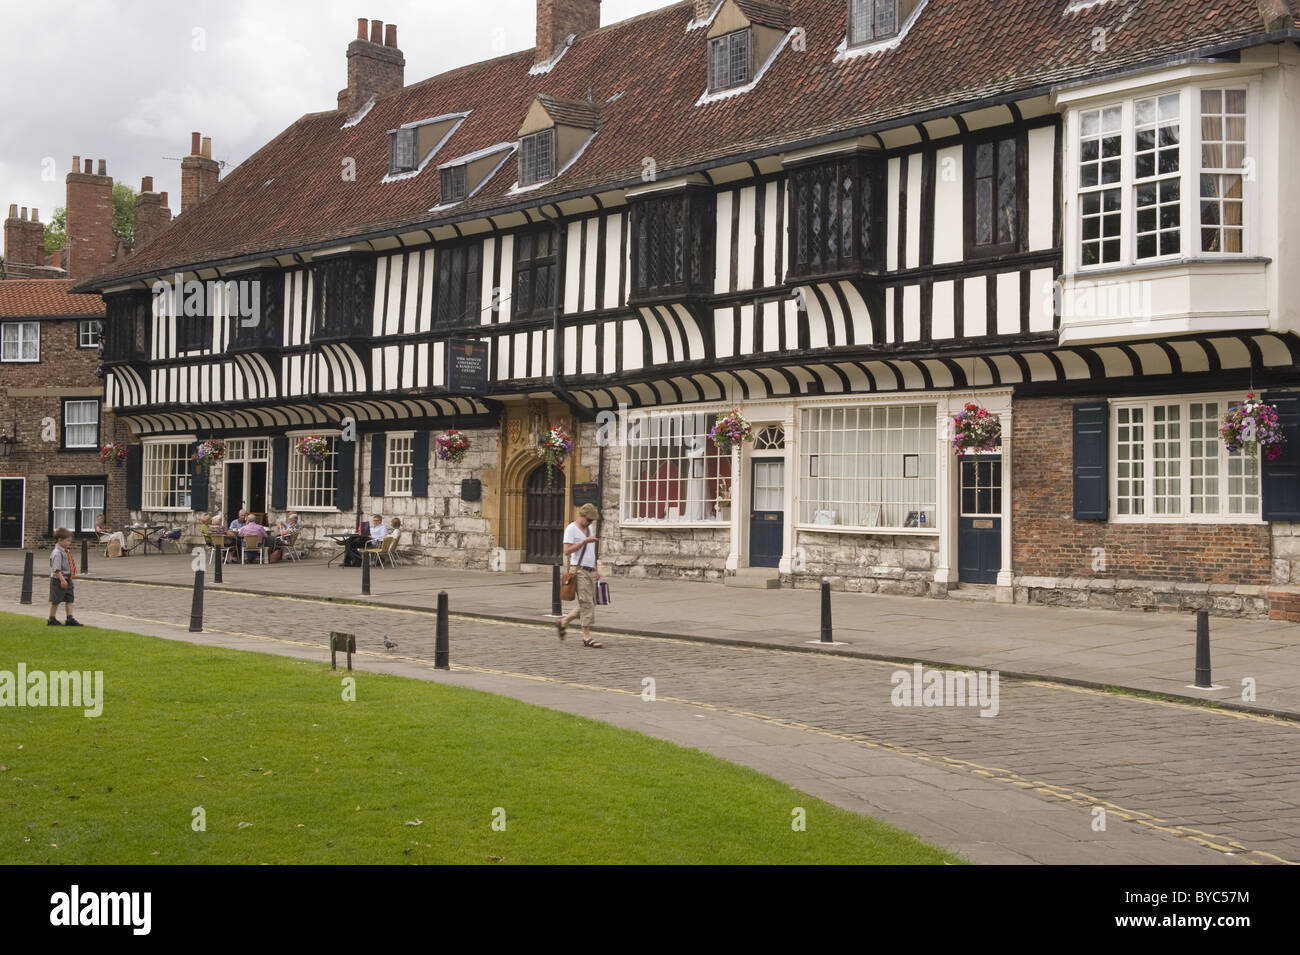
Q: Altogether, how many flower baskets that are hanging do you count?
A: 8